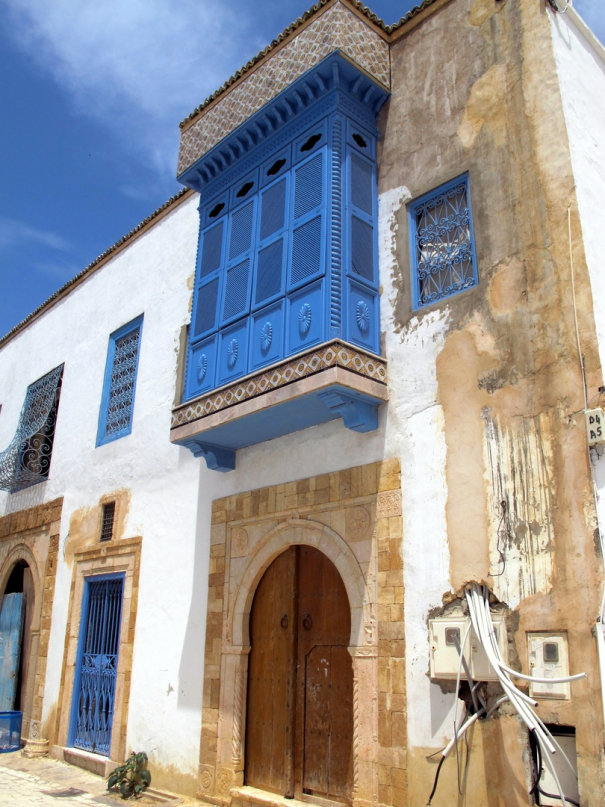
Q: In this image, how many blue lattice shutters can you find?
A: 10